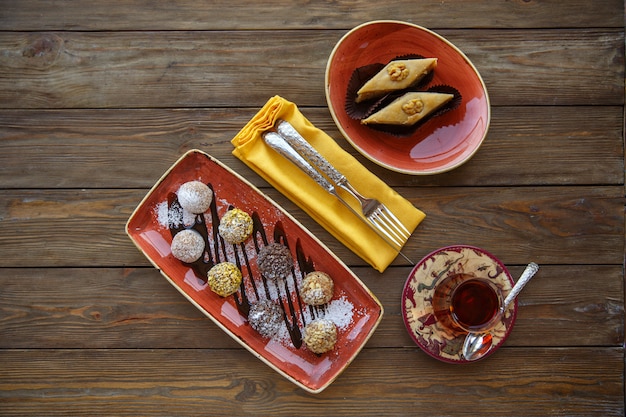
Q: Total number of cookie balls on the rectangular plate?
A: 8